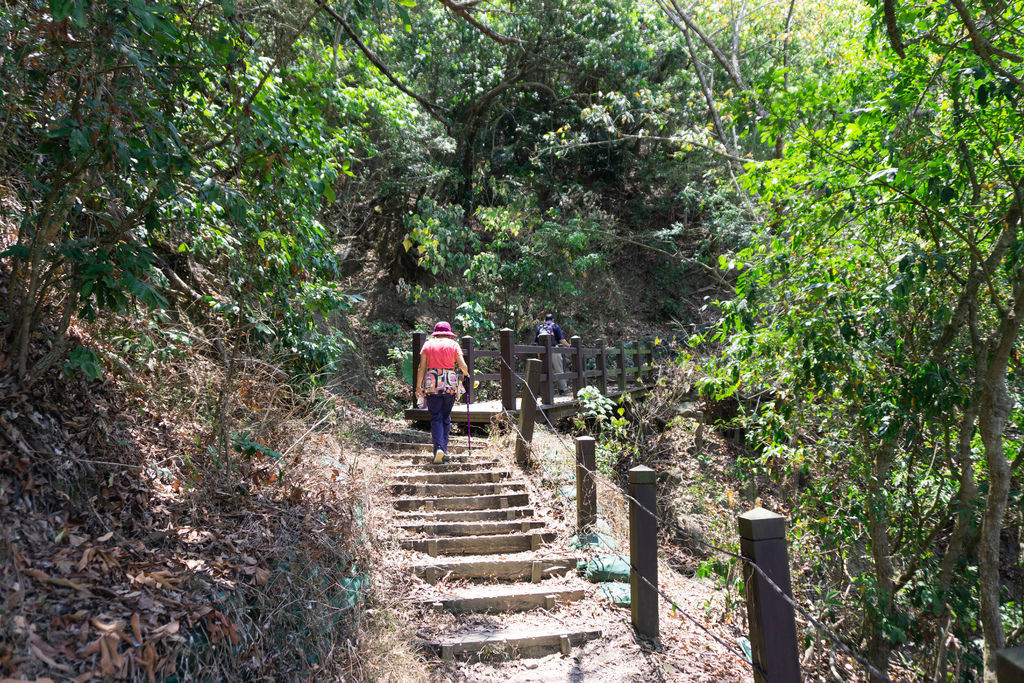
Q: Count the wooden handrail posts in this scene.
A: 14